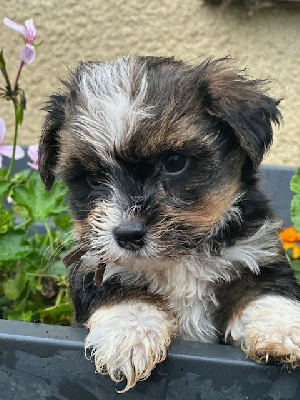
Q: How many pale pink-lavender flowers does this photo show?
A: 3